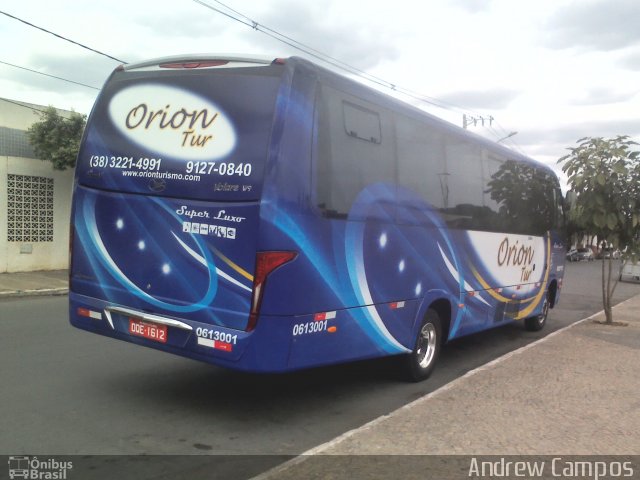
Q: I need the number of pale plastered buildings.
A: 1